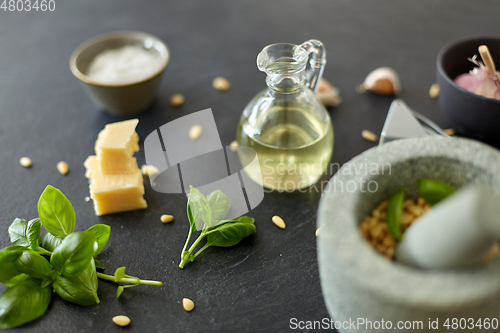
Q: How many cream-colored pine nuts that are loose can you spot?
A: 15